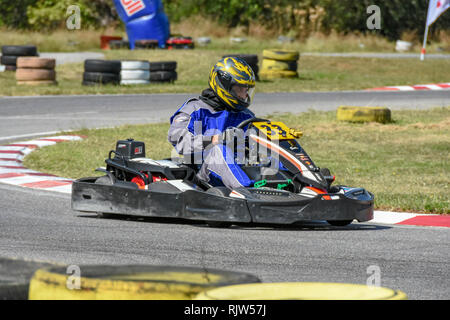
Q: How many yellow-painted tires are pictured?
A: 6